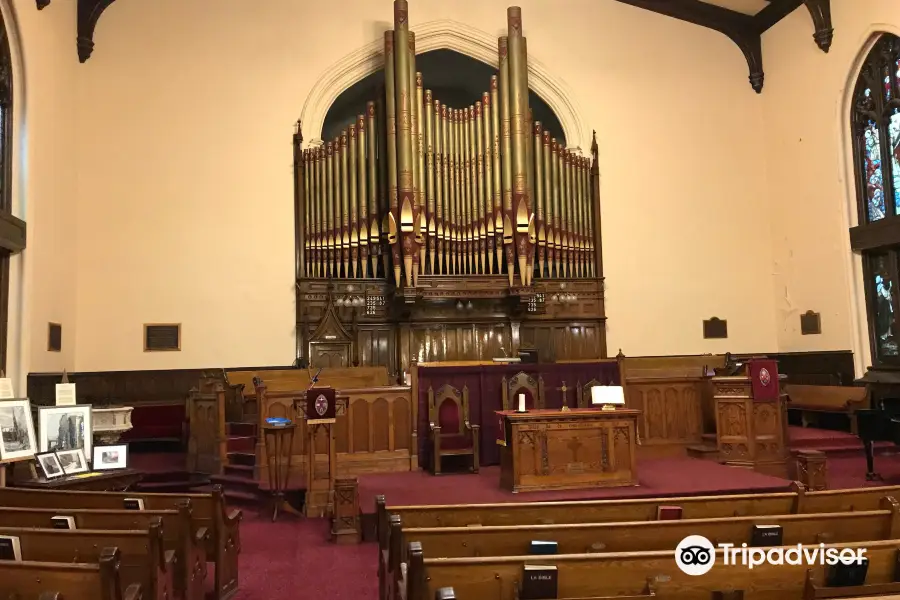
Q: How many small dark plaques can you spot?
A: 4